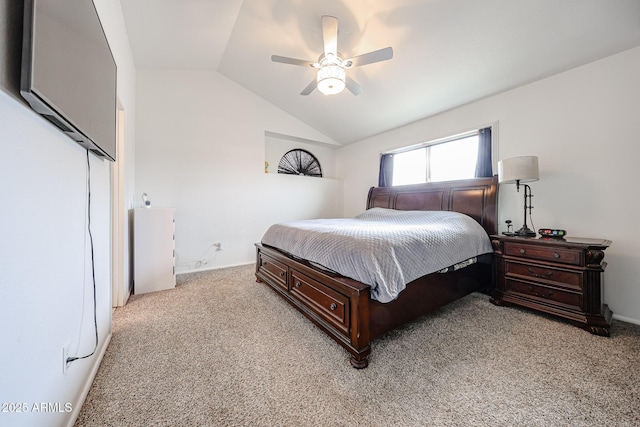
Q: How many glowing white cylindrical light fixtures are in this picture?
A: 1